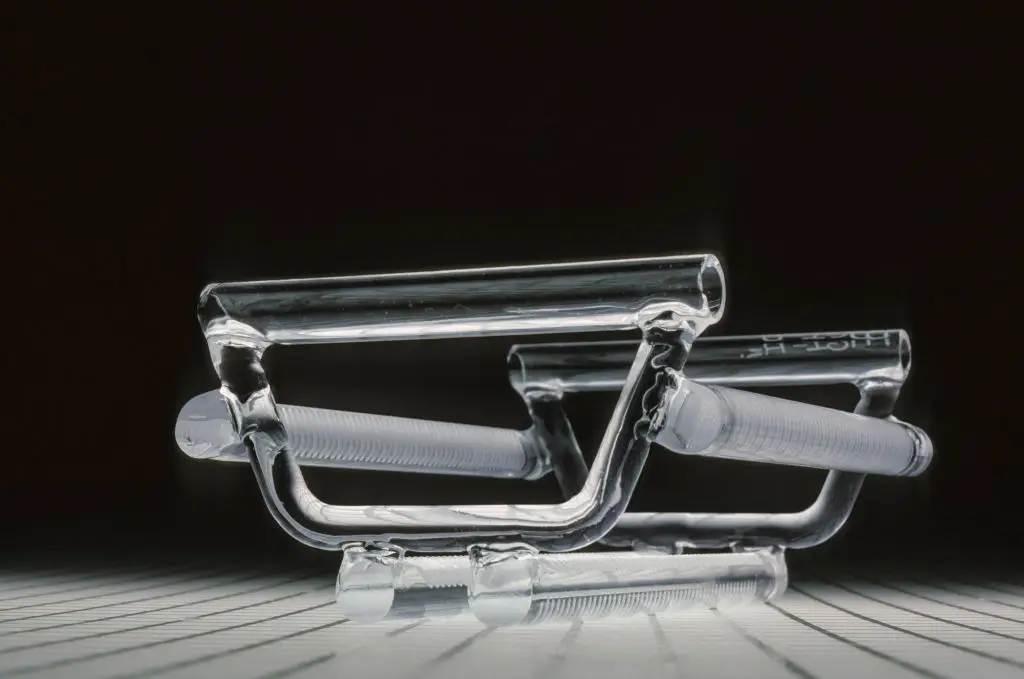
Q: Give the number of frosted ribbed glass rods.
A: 4